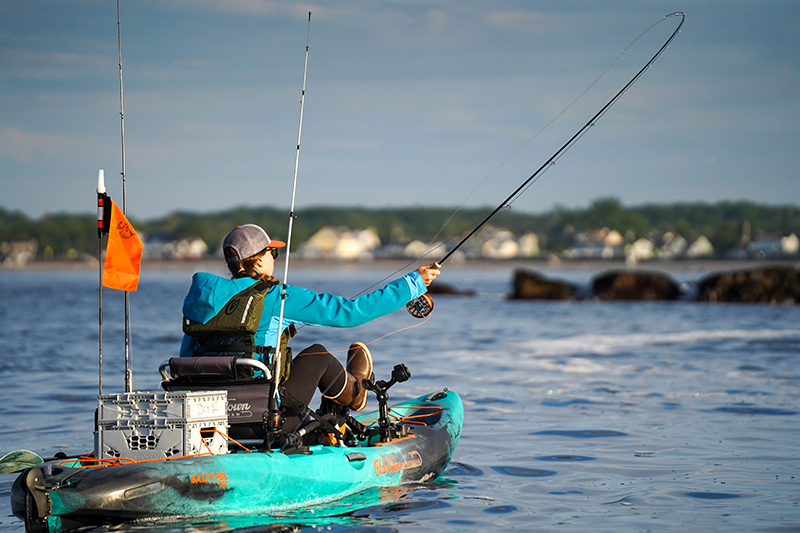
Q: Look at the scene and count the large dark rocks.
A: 3